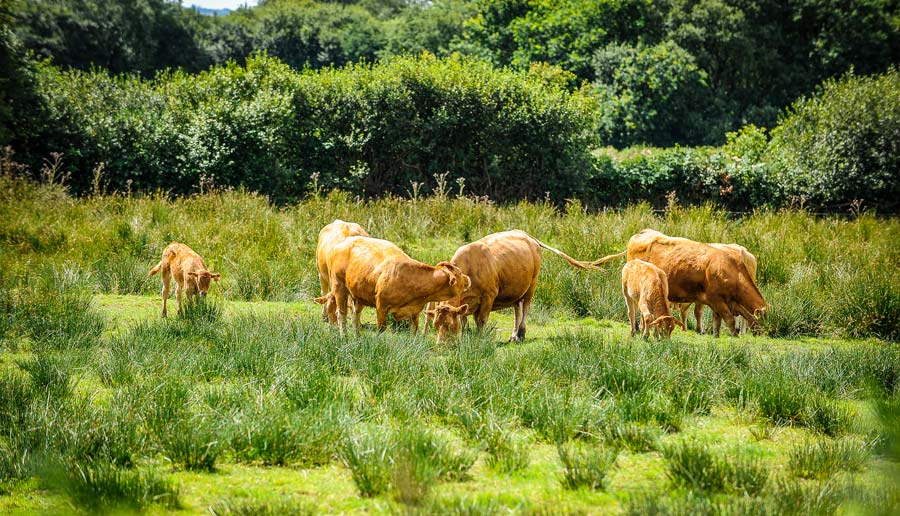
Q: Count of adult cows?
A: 5